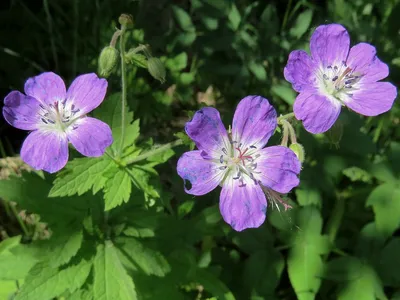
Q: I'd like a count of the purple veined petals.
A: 15